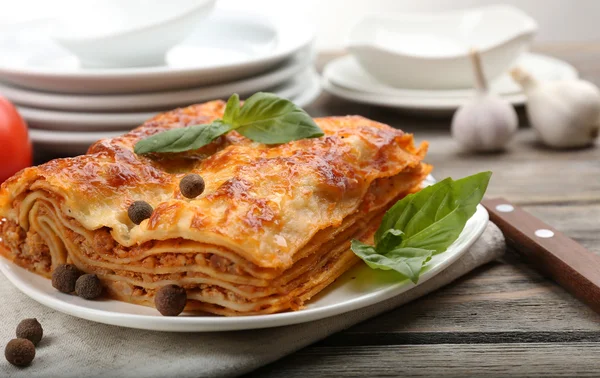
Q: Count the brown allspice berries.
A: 7